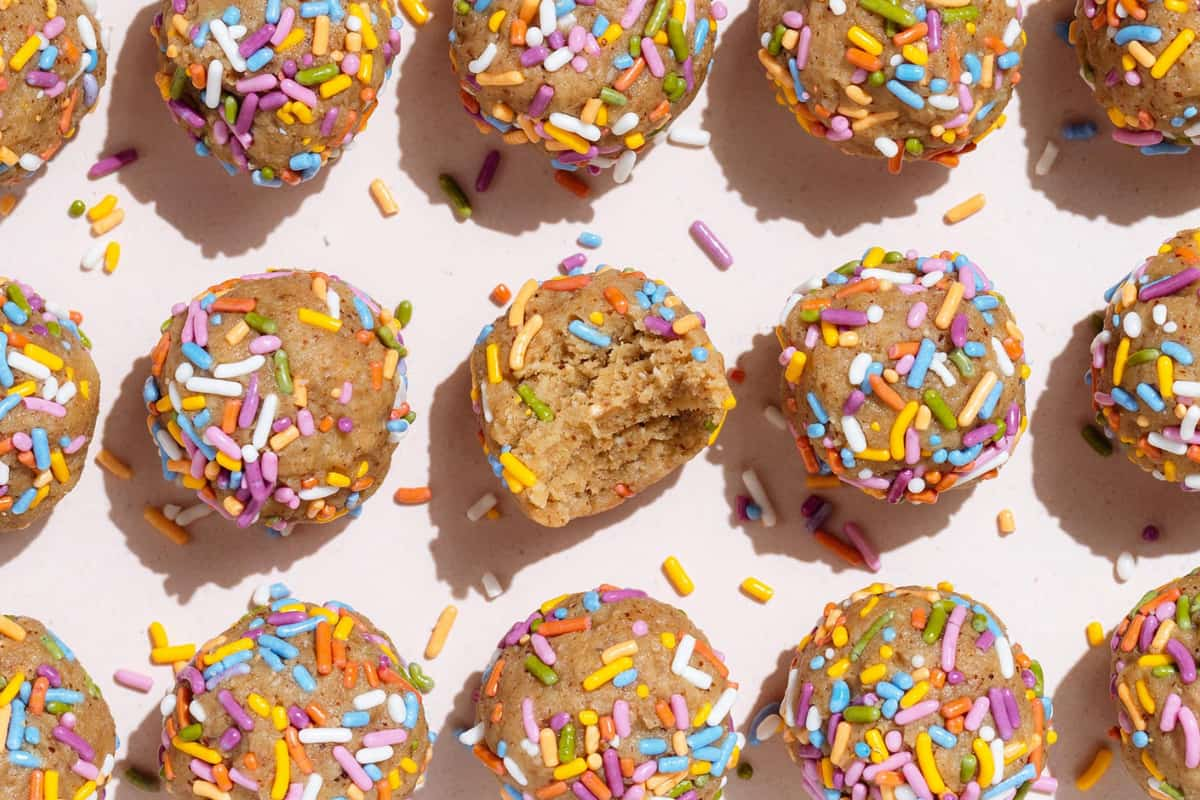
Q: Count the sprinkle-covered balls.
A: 15